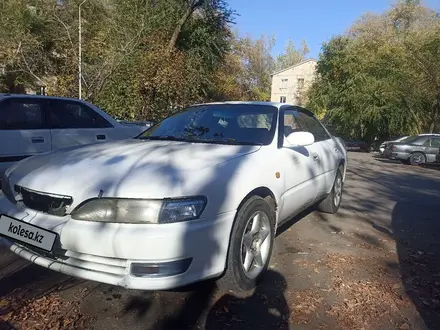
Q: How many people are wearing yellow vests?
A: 0